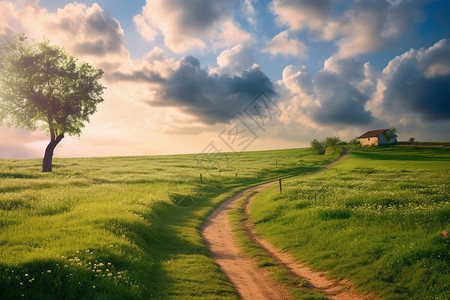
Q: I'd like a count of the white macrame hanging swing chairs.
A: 0